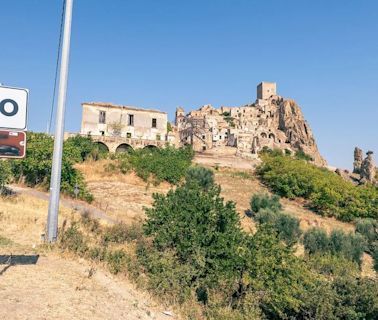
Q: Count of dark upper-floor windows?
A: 3